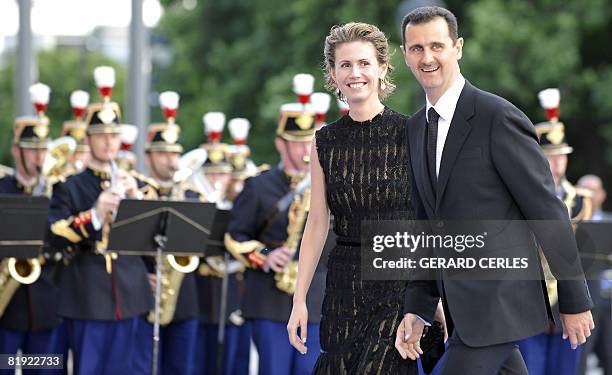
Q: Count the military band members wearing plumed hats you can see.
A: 11